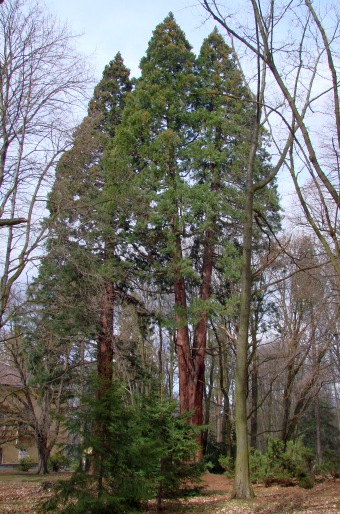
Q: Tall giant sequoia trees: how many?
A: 3